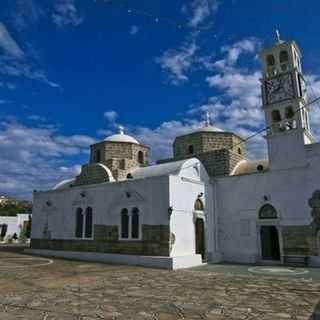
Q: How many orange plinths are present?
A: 0